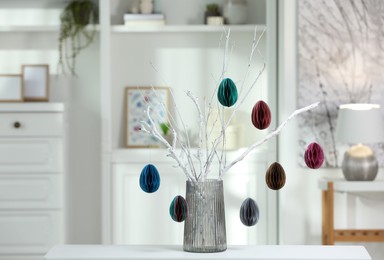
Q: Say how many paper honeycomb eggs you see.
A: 7